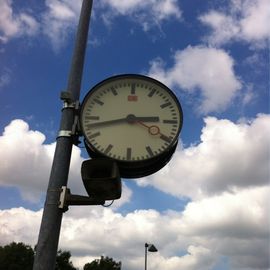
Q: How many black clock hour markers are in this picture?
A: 12